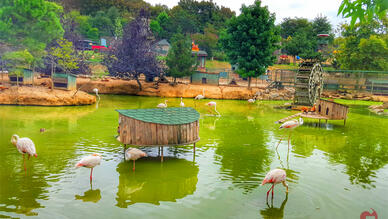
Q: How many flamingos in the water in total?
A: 11